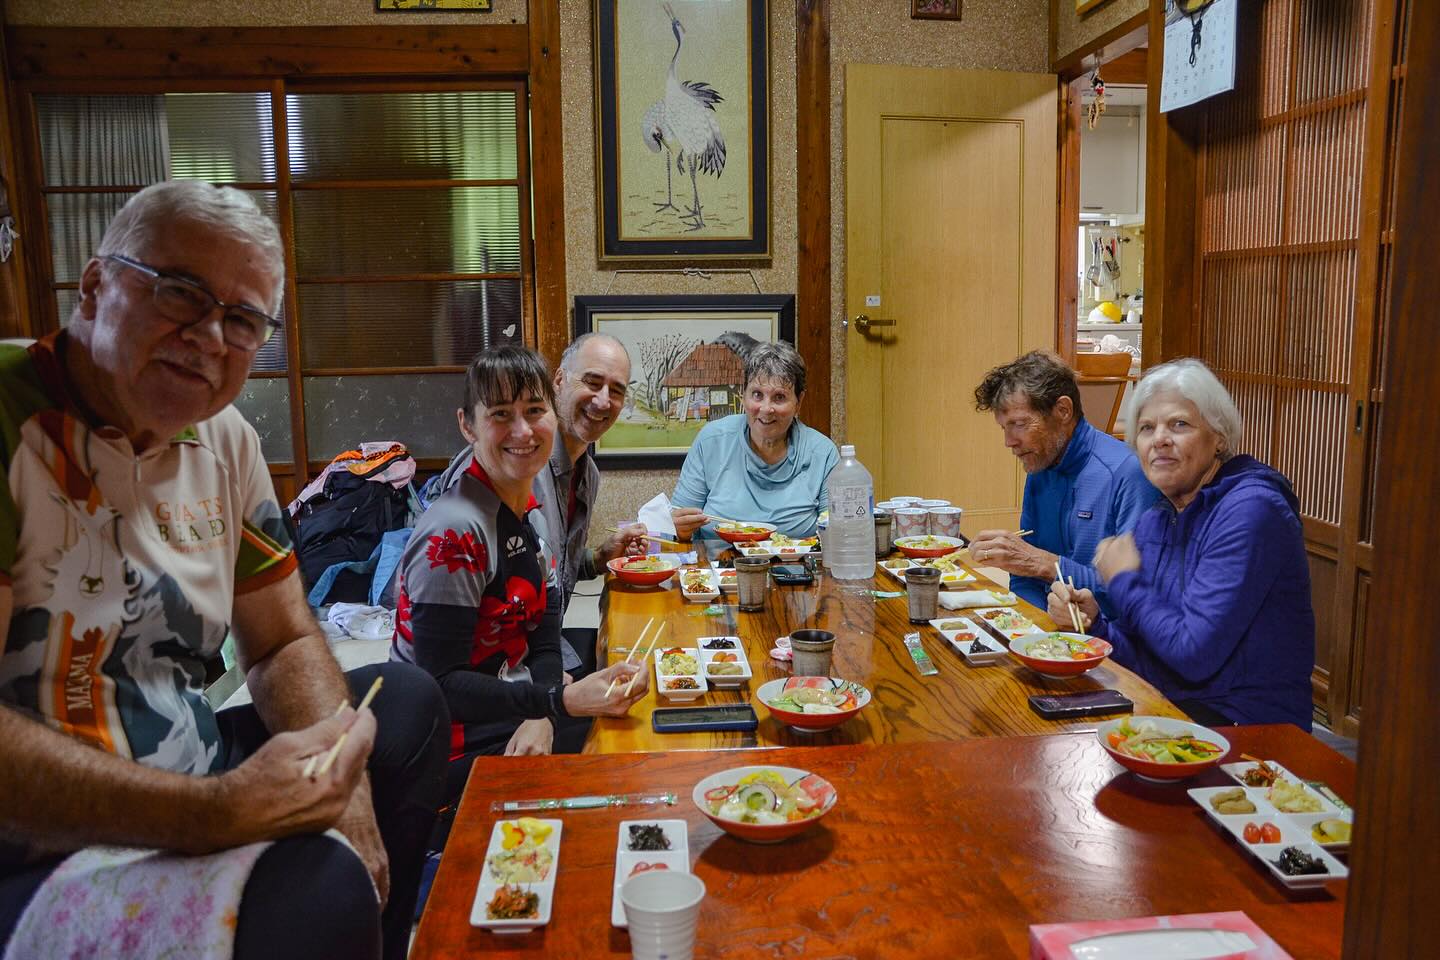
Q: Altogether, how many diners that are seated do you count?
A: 6